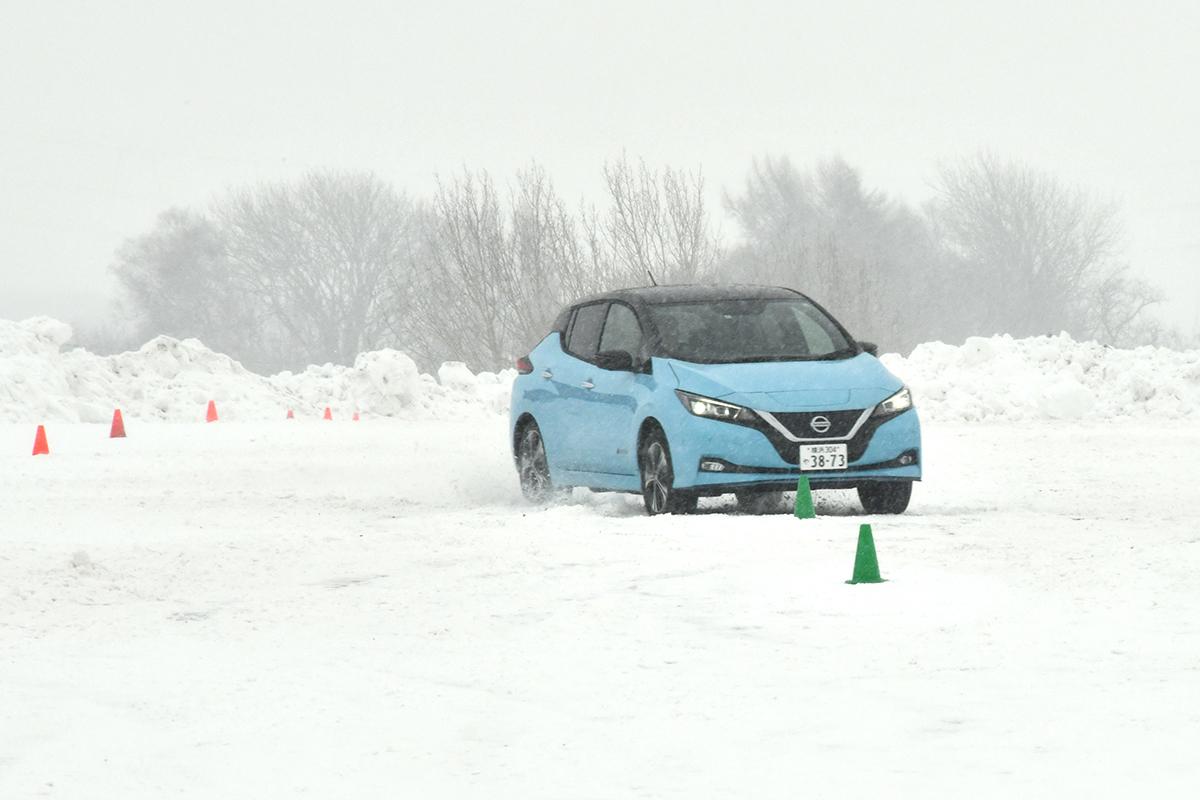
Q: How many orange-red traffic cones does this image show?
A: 6